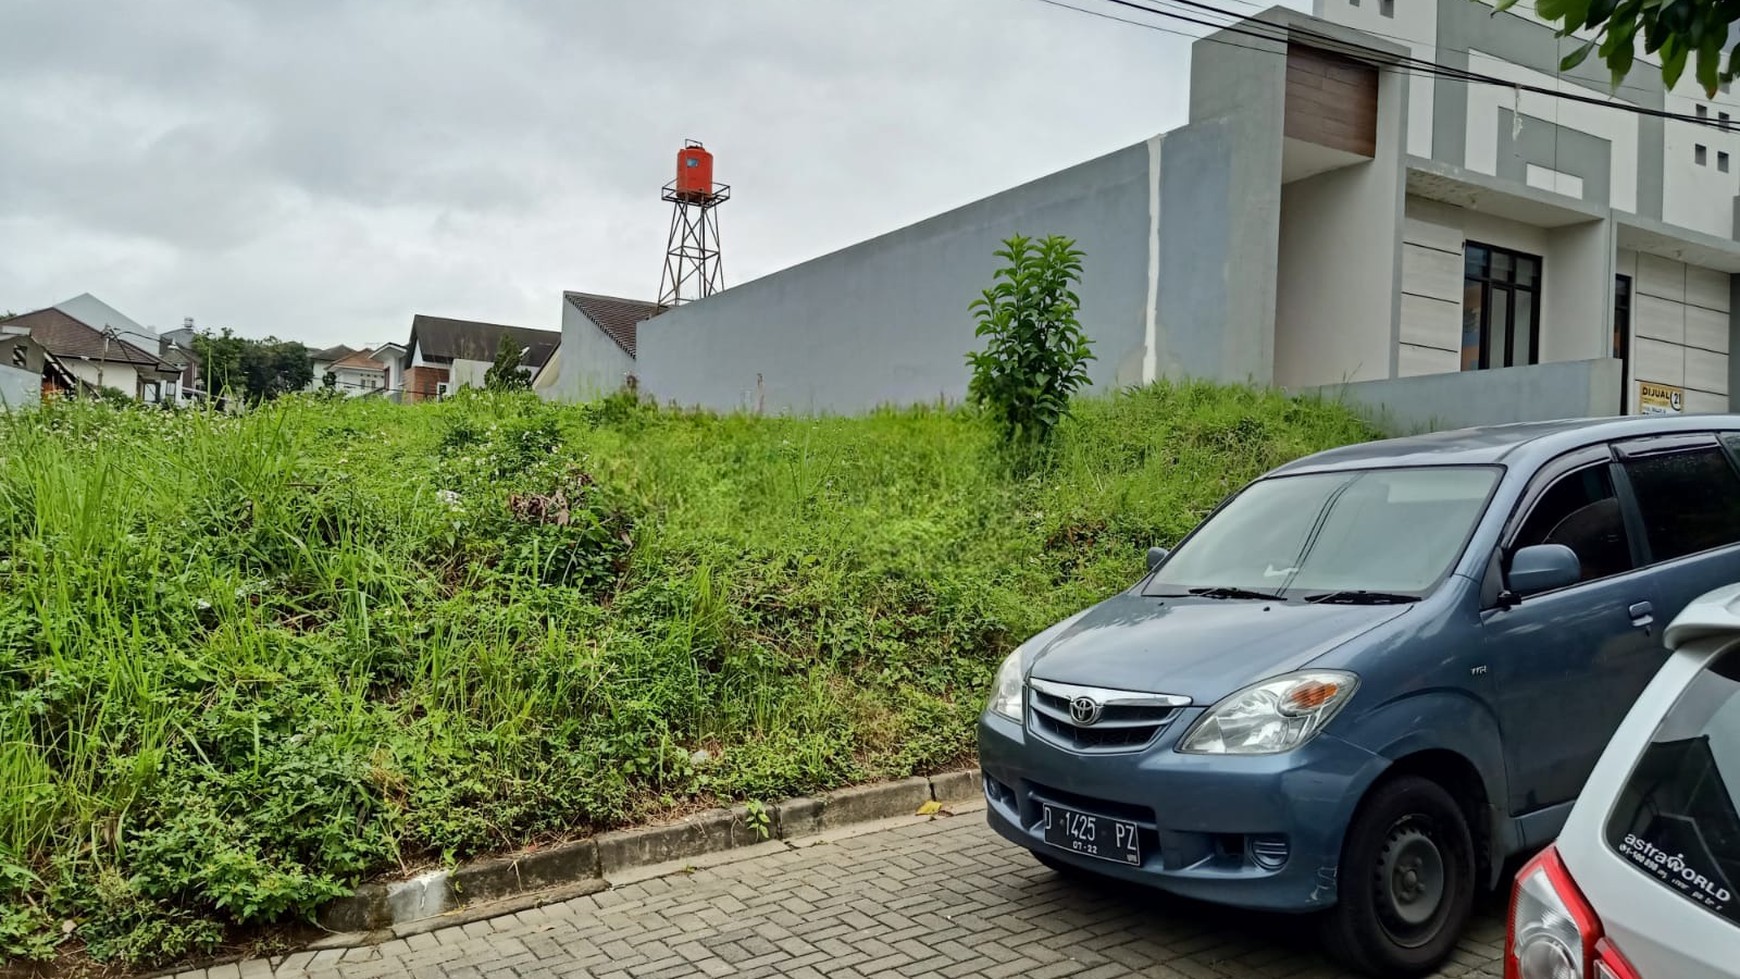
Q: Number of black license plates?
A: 1